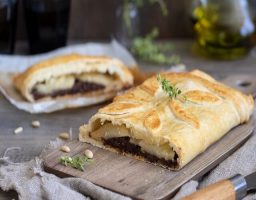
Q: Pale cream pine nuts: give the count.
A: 5